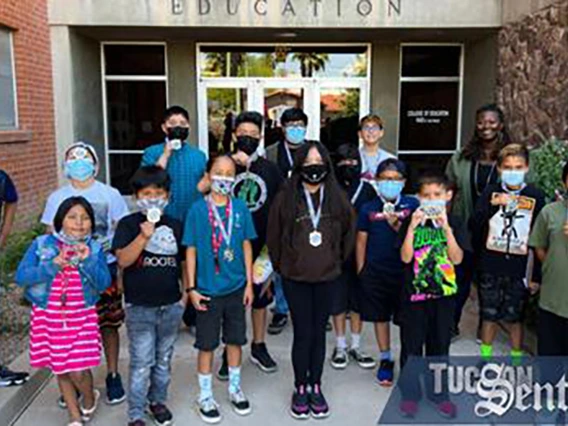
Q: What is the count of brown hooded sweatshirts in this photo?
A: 1